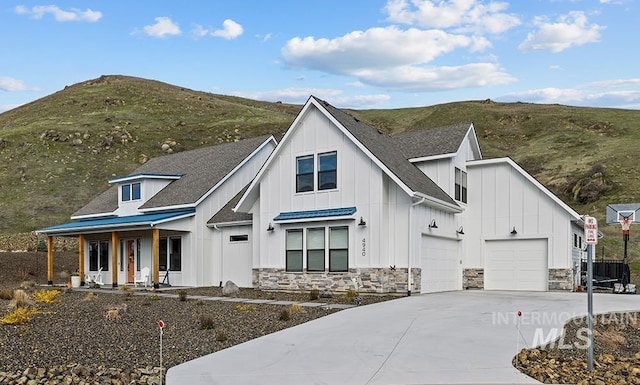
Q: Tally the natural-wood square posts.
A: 4